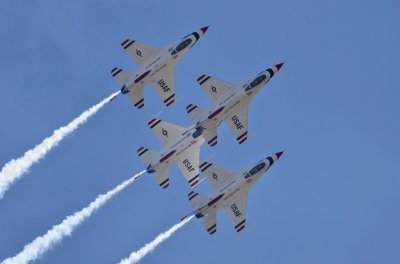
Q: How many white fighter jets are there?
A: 4